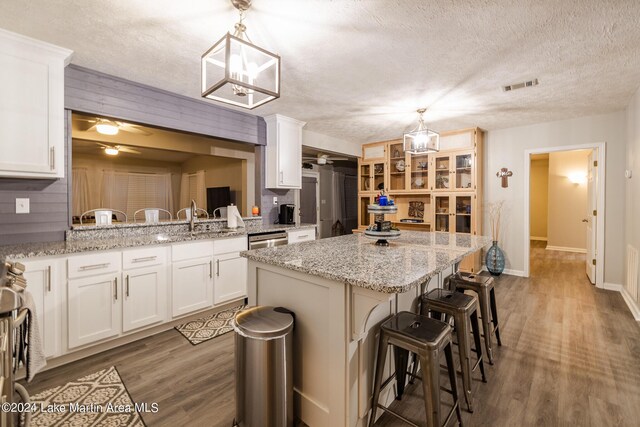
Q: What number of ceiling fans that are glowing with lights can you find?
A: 2